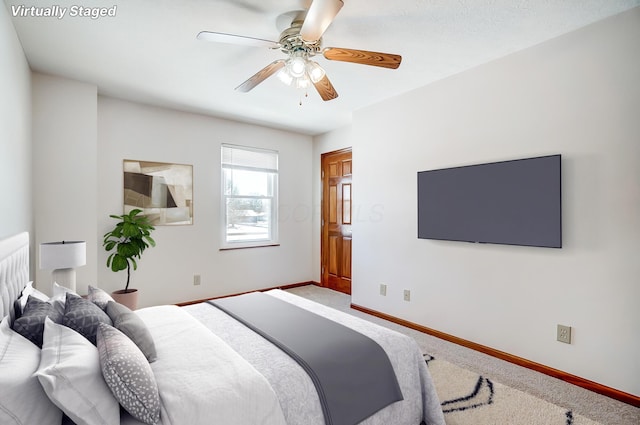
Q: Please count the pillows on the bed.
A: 9